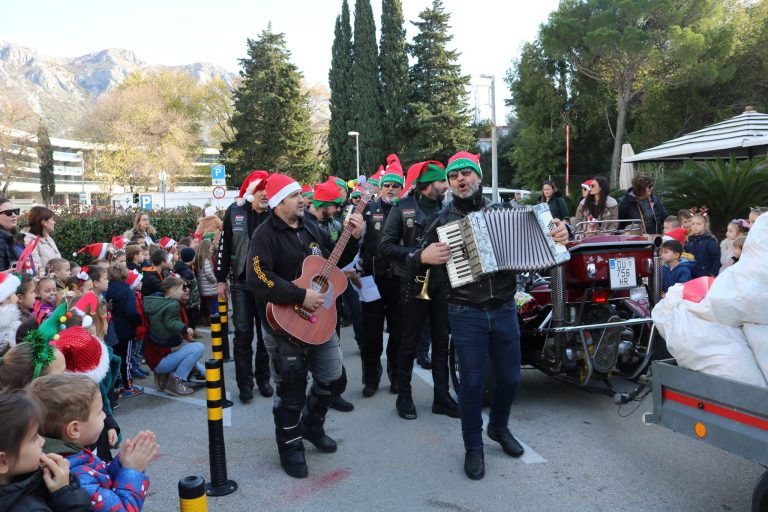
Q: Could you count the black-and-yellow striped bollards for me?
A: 4